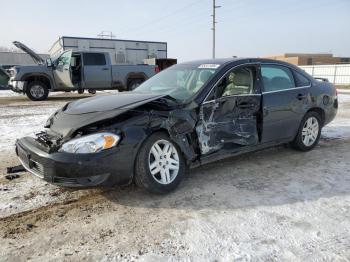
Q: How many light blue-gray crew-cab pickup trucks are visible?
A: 1